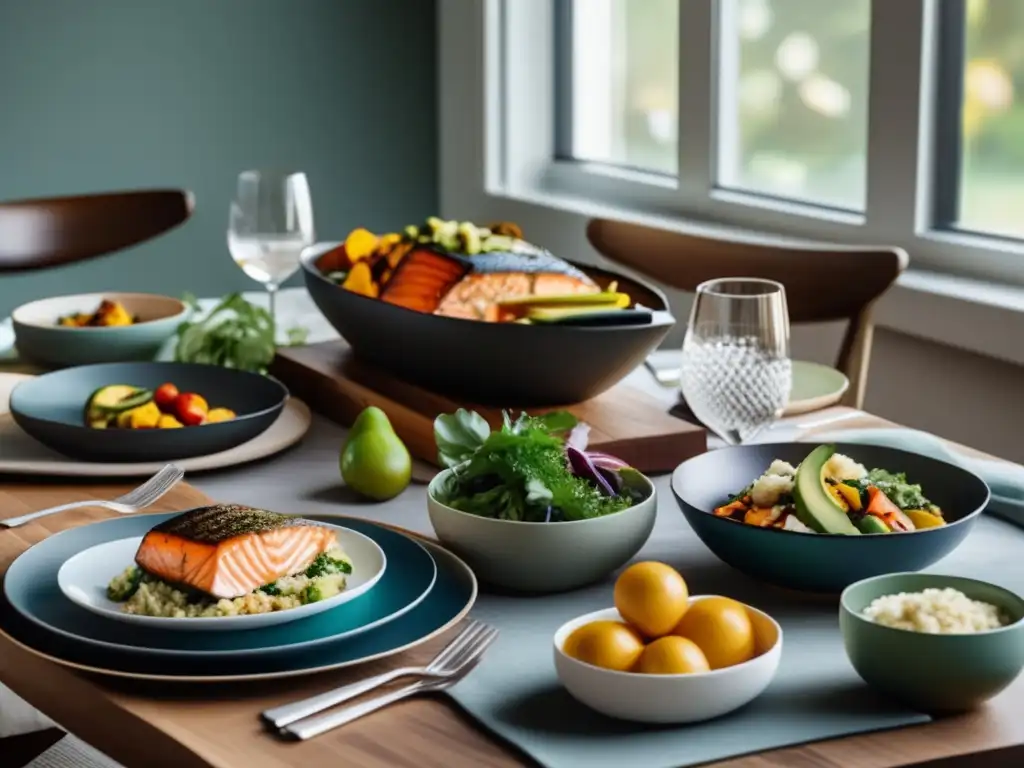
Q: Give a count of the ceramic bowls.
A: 7